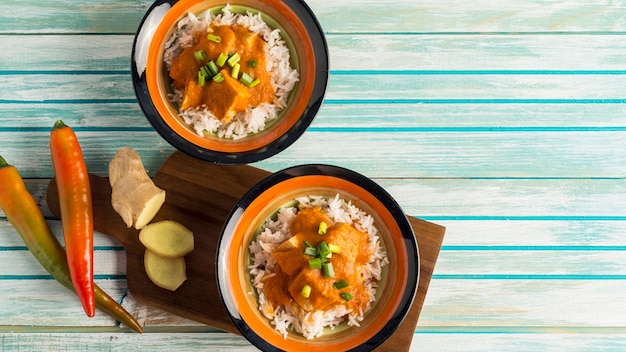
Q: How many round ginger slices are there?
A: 2